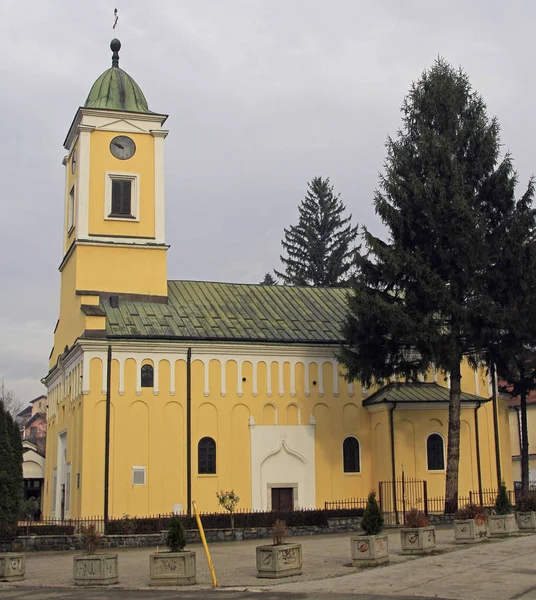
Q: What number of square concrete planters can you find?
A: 9